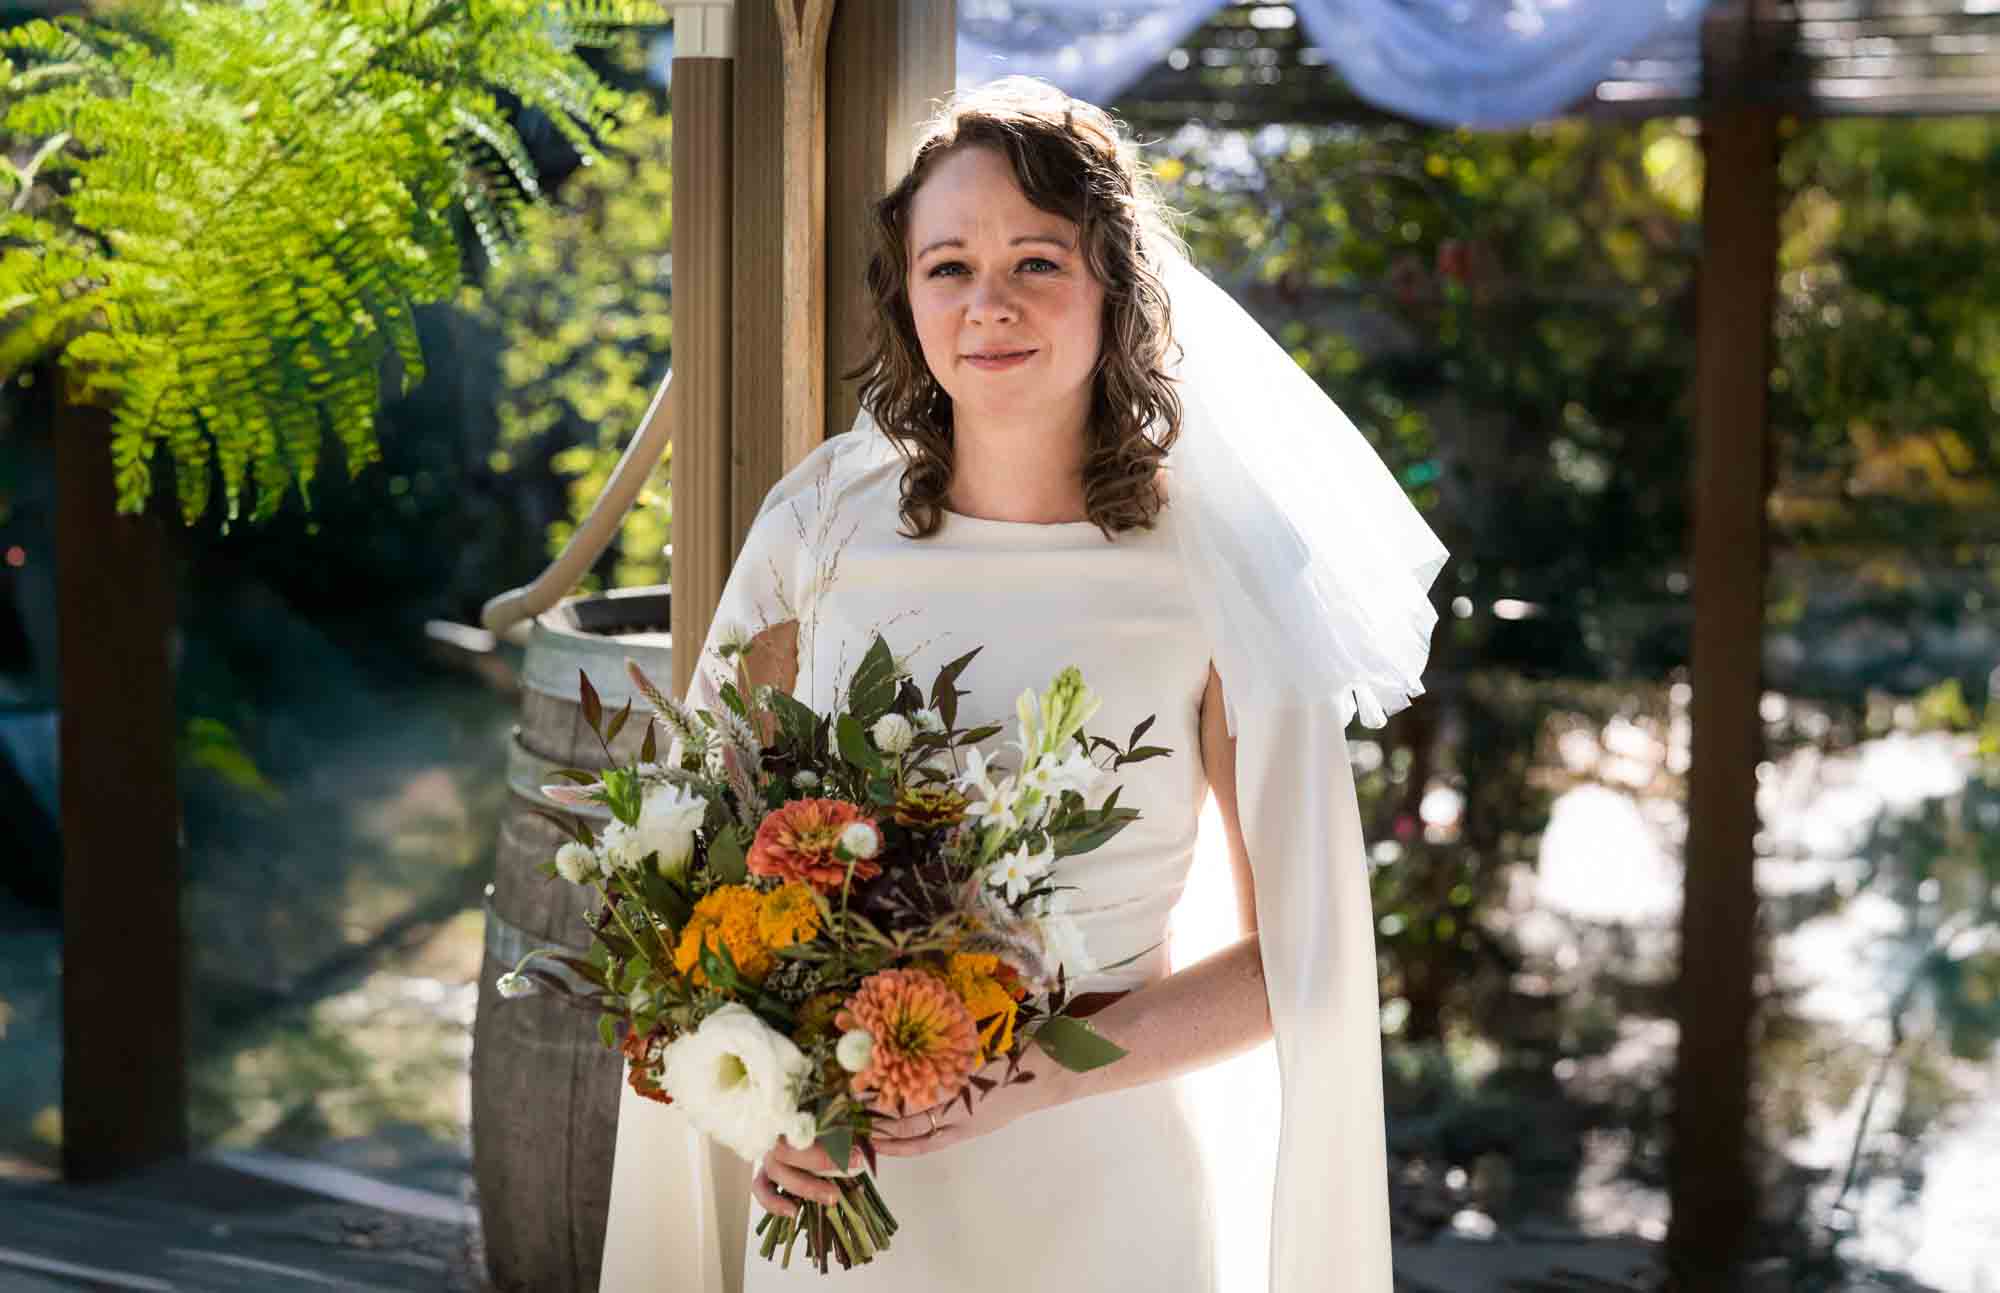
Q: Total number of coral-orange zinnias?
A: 2